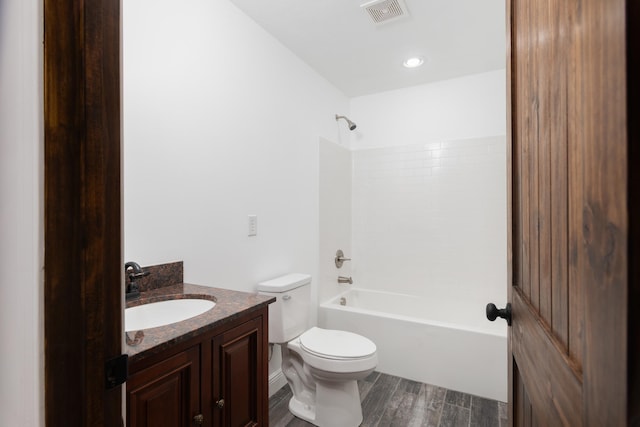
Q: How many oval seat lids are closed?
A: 1